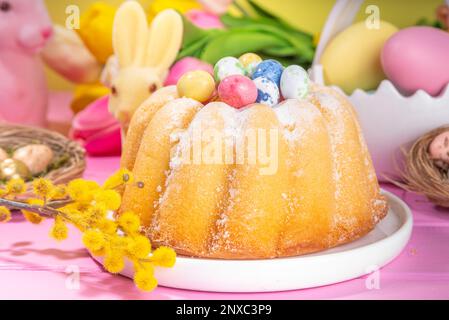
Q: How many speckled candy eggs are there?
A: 7